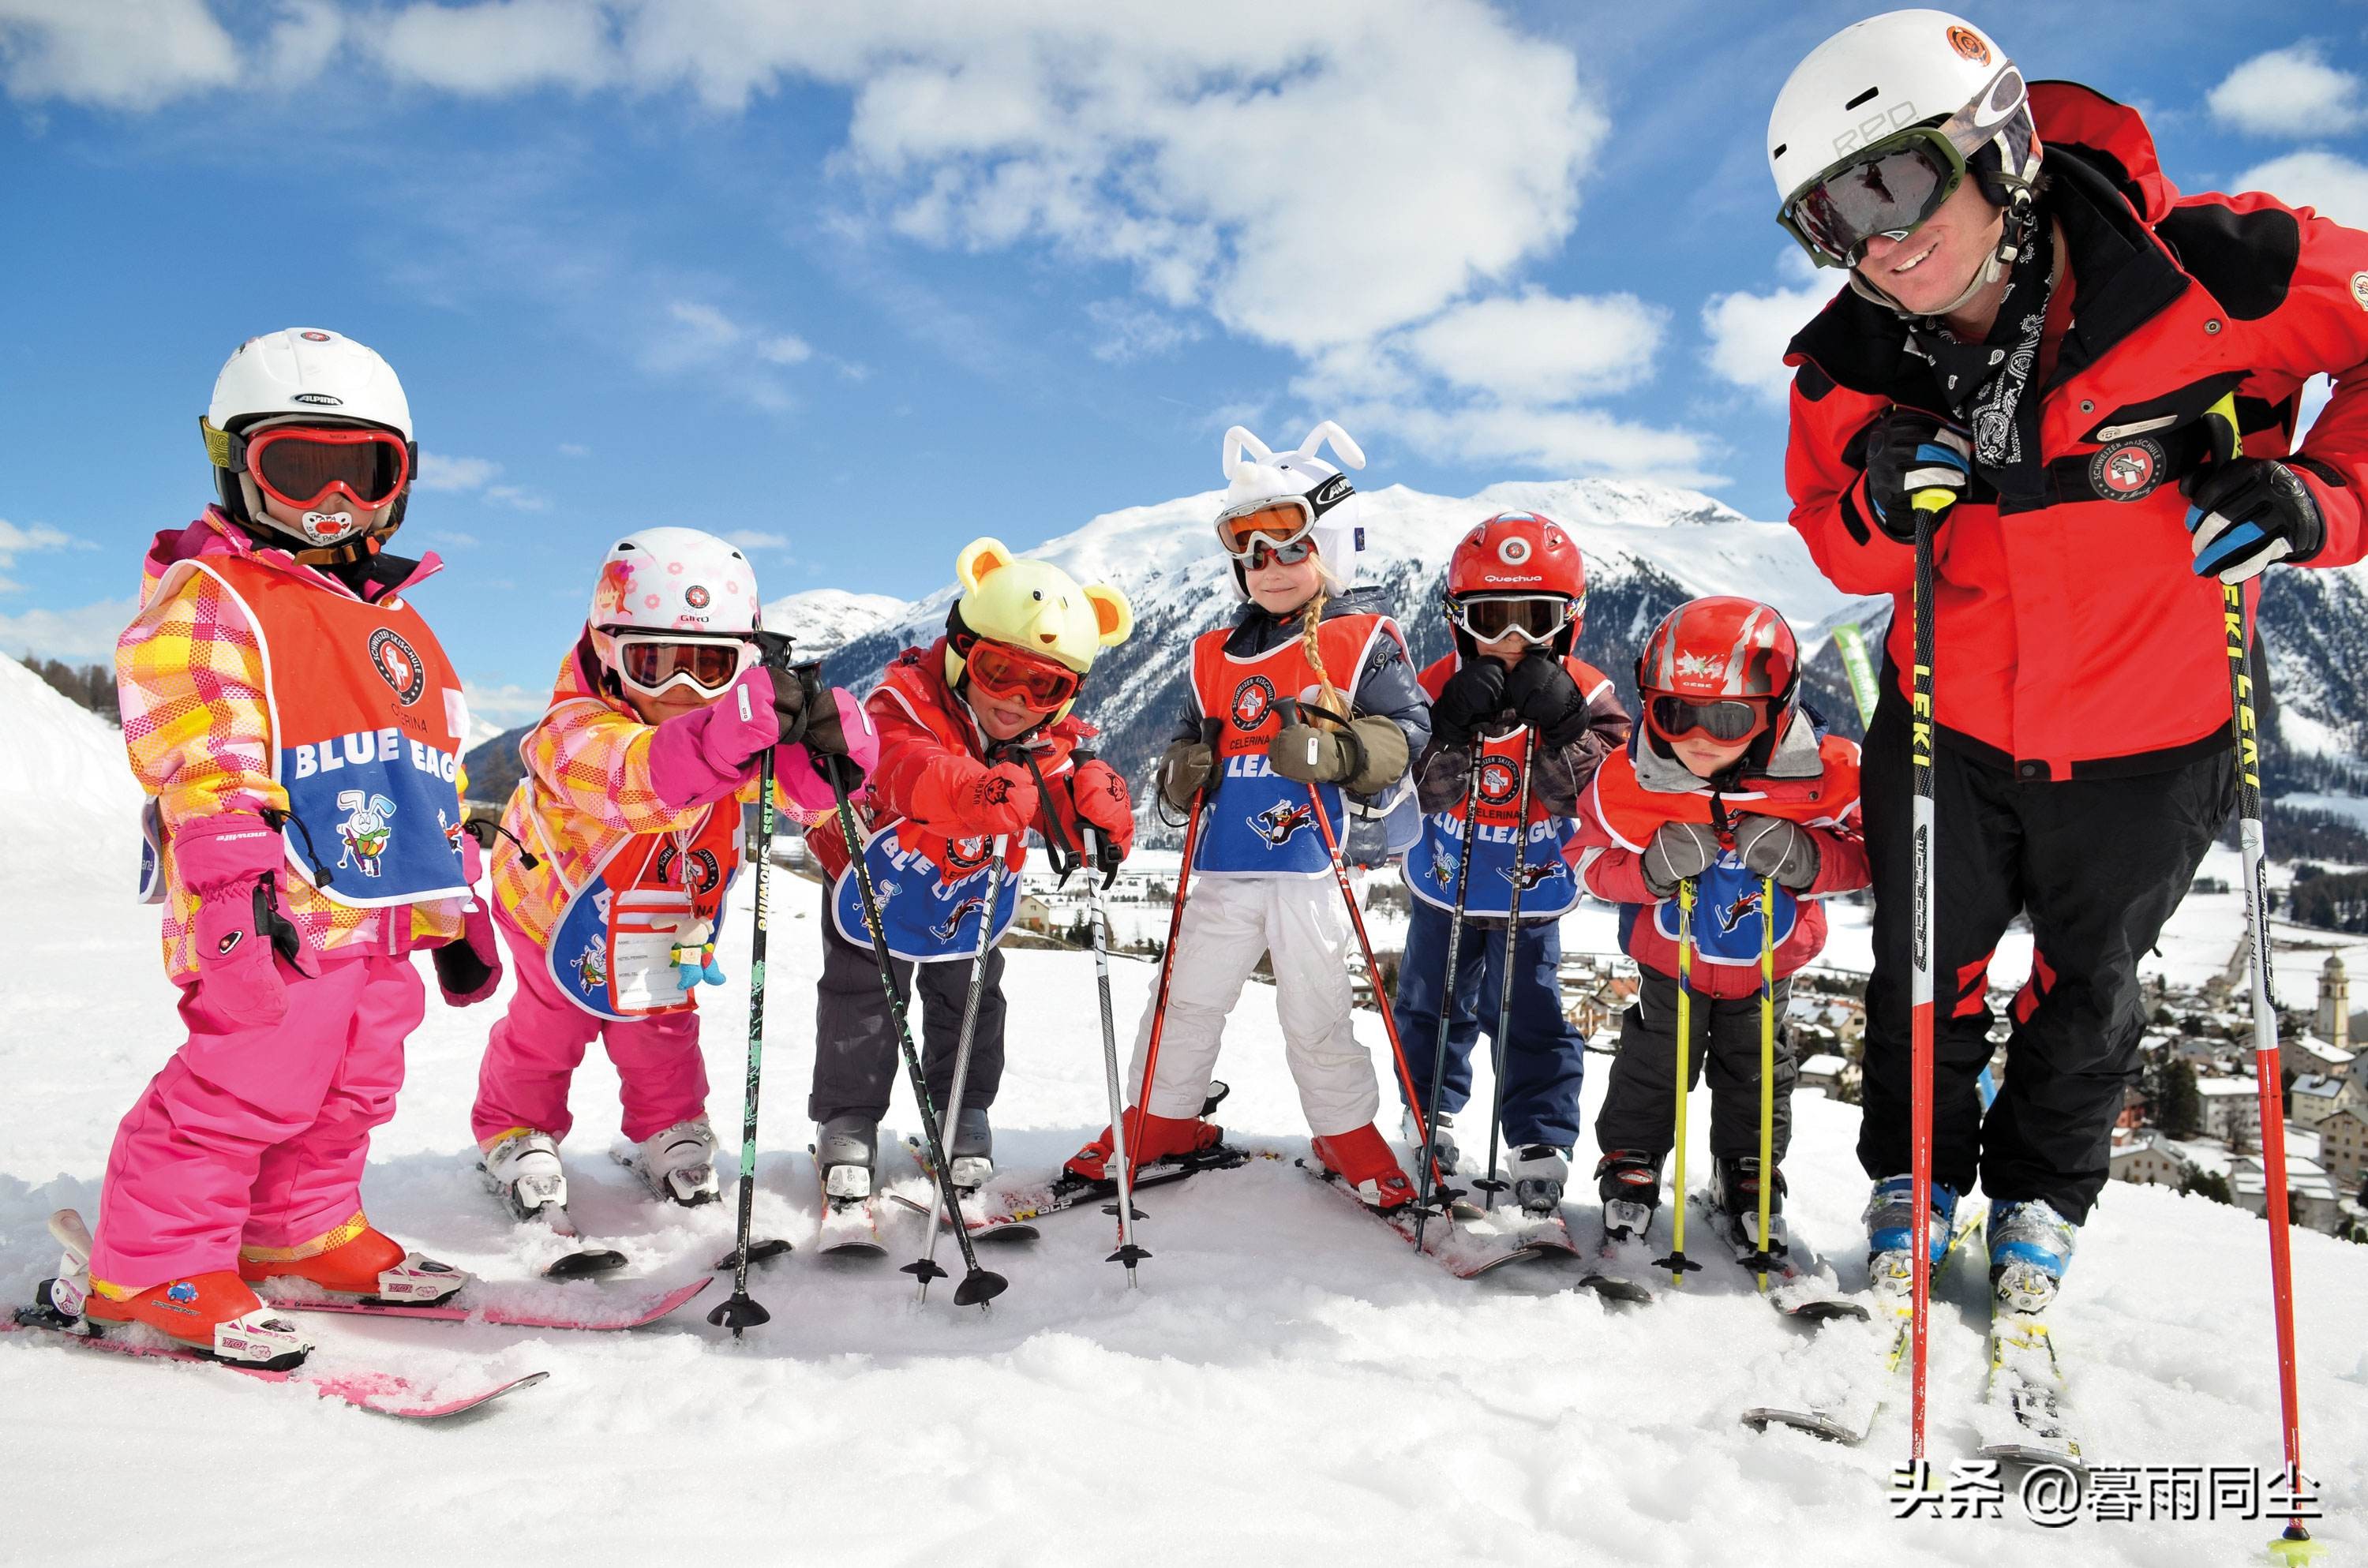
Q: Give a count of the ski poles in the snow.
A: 12